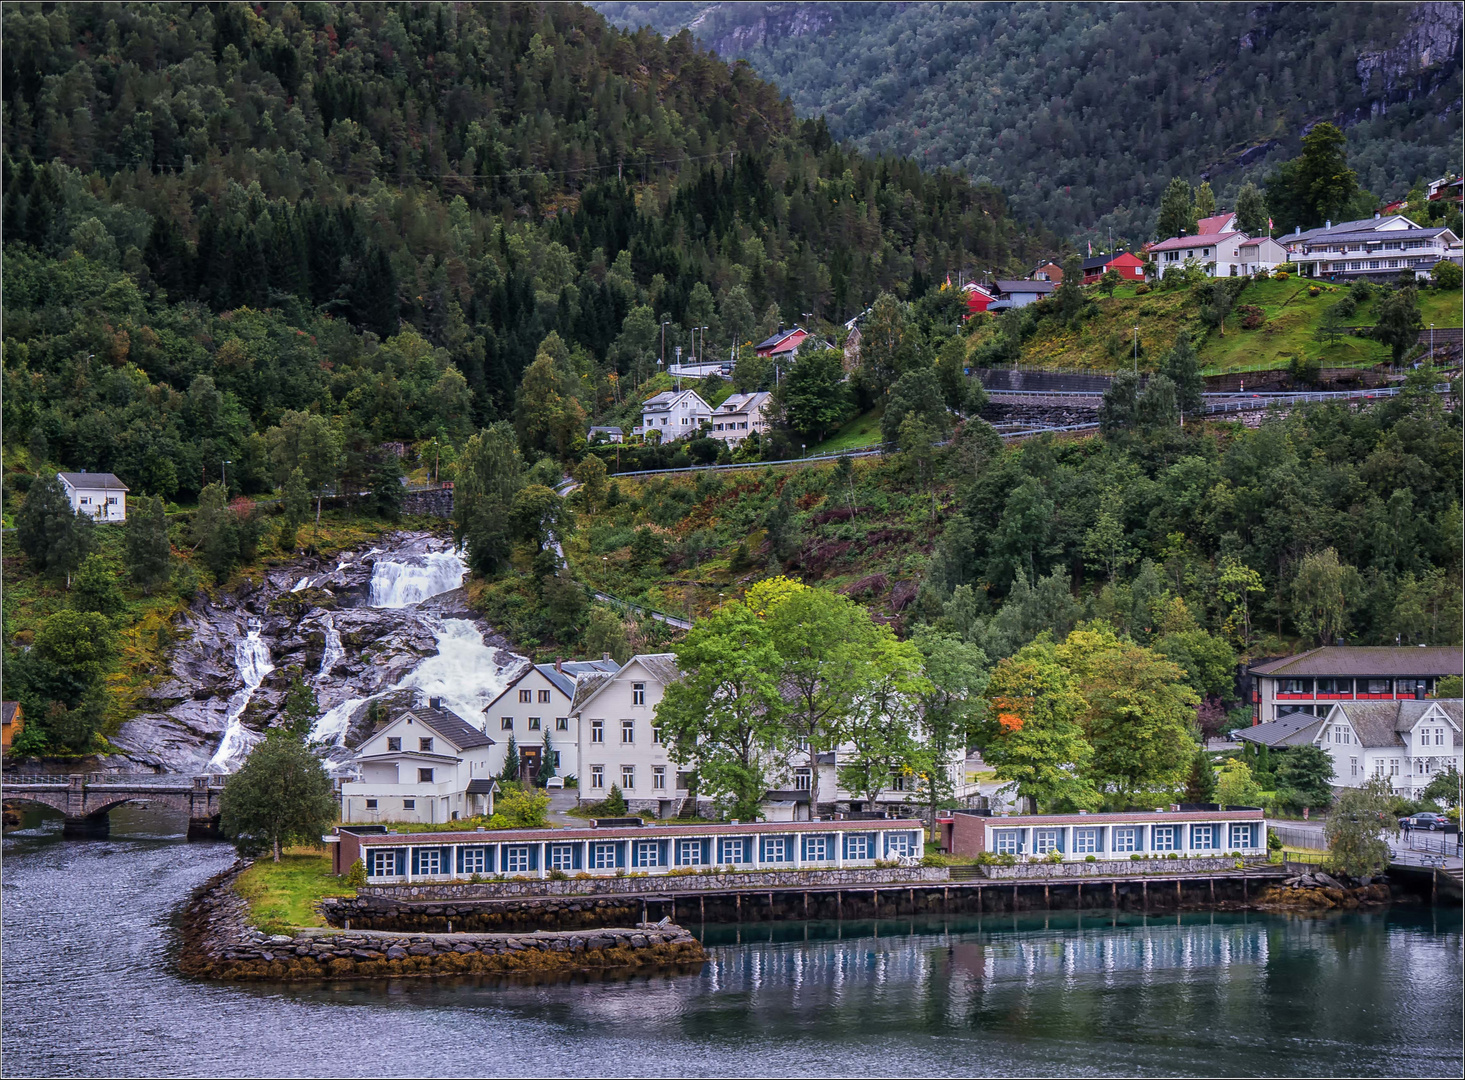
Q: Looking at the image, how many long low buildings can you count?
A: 2